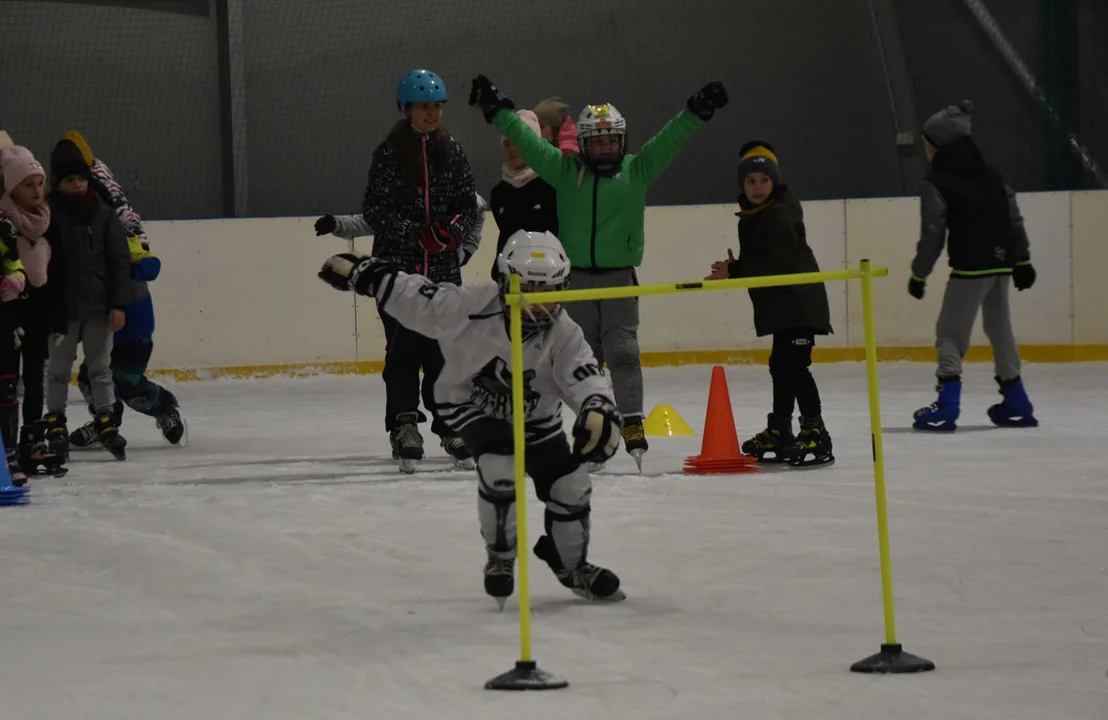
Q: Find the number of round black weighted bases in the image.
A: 2